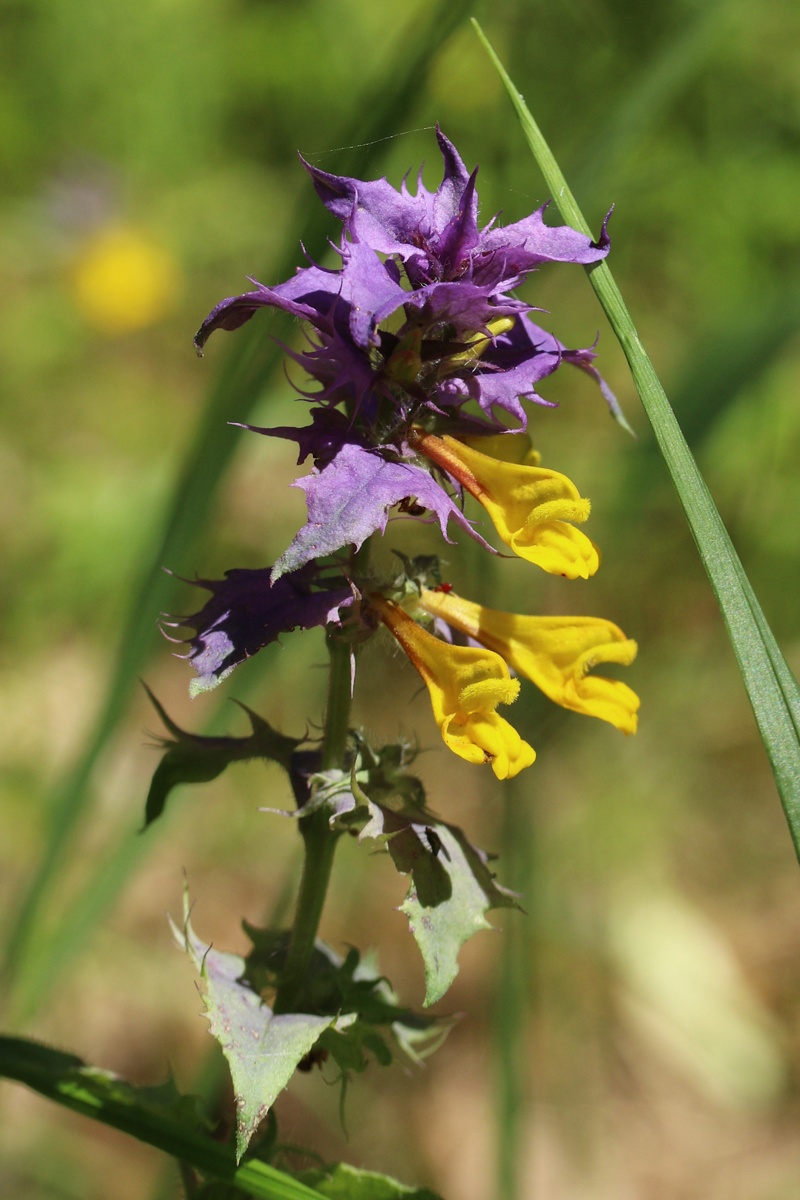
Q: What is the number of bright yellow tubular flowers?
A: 3